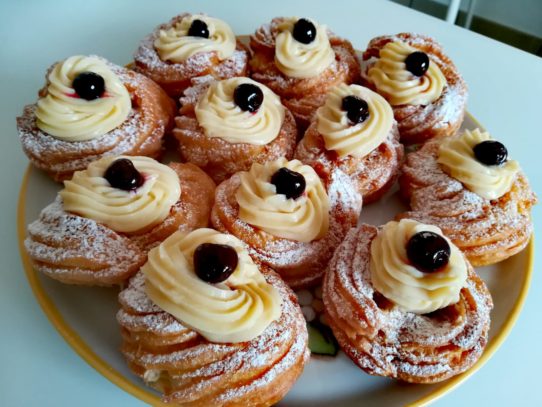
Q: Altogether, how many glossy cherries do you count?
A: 11